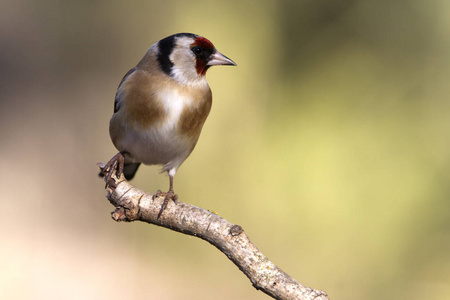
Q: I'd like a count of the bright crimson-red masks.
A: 1